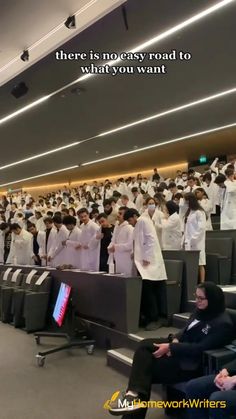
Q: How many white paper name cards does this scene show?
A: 4